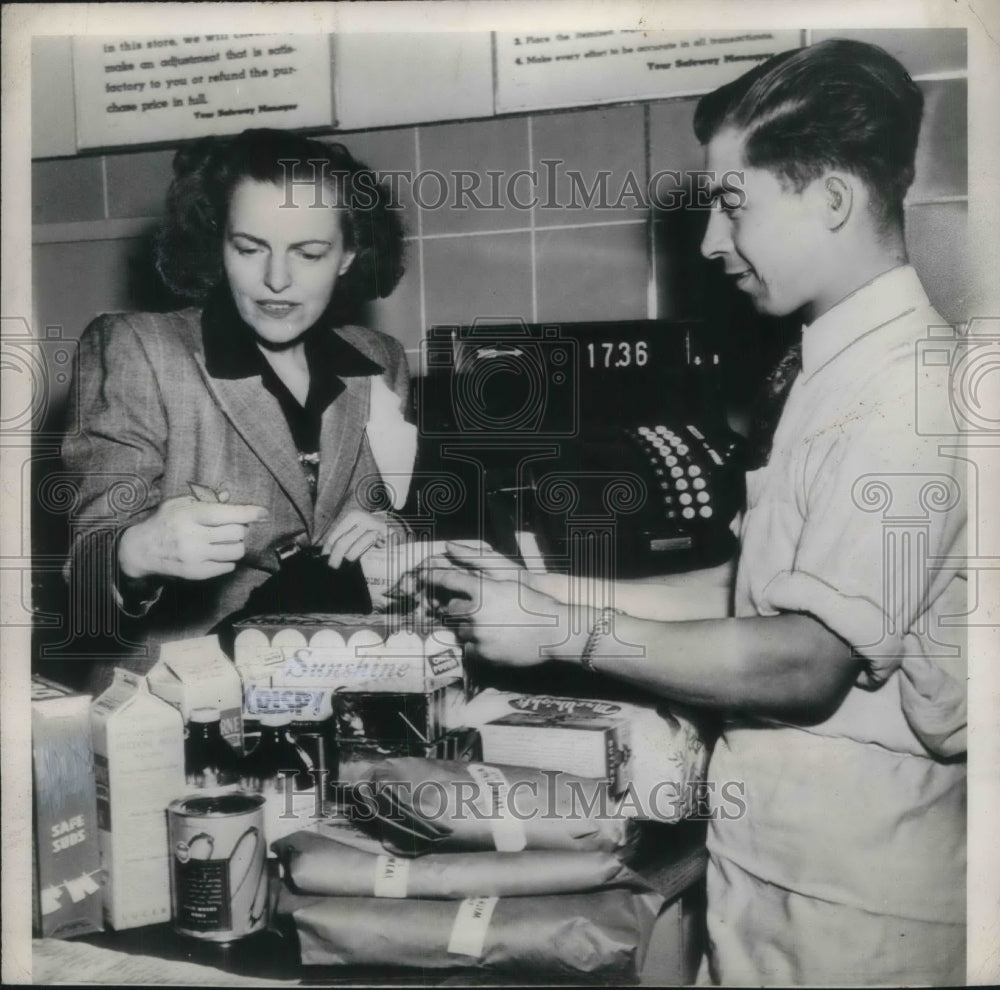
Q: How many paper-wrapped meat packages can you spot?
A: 3